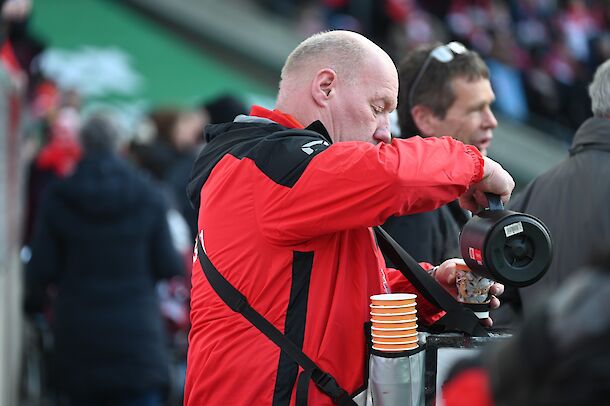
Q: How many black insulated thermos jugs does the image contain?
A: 1